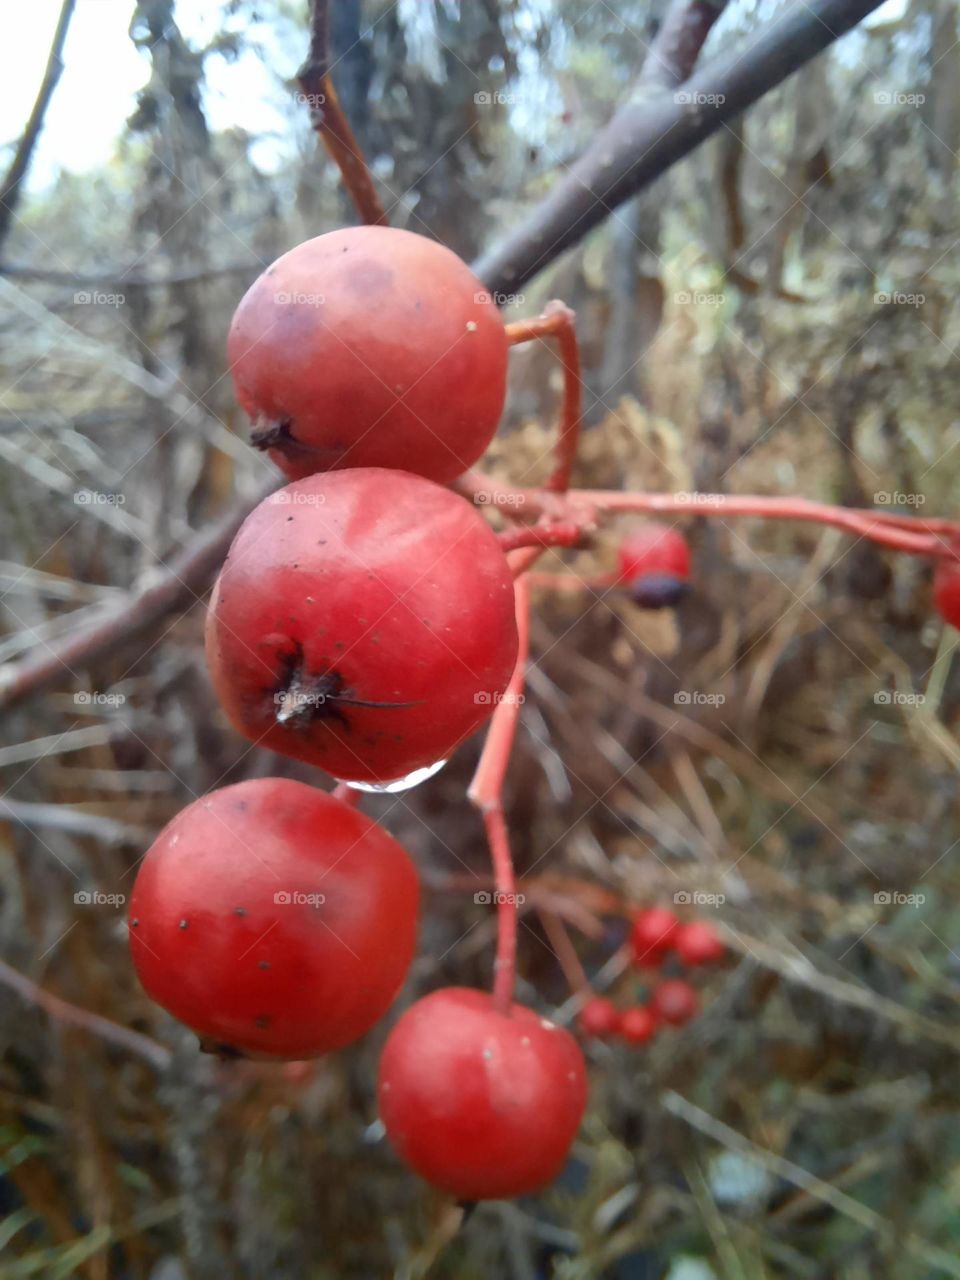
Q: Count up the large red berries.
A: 4